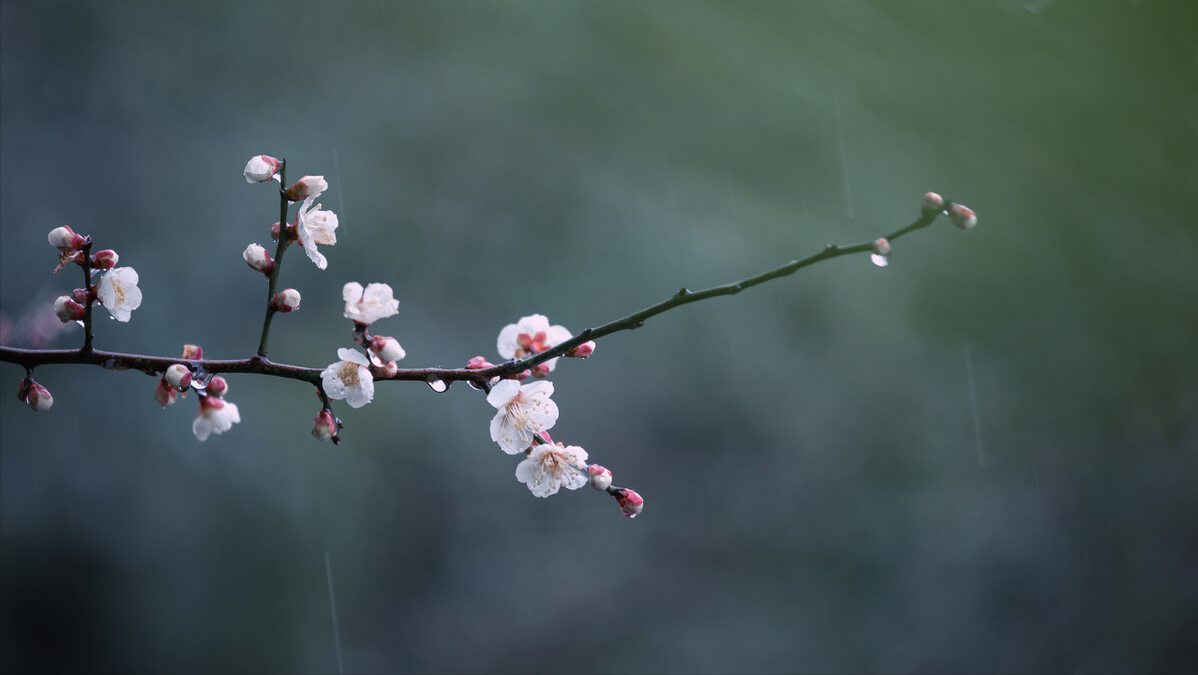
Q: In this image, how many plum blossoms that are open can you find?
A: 8